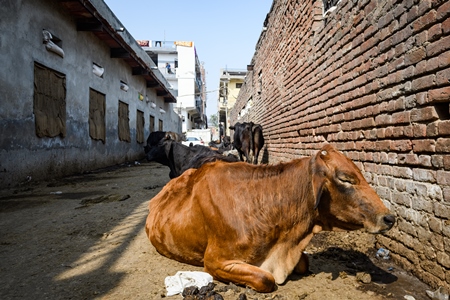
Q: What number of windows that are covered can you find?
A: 6